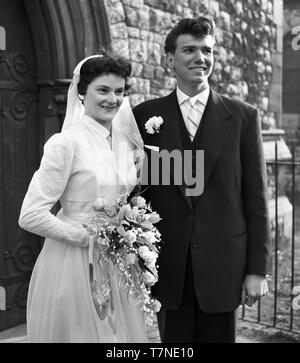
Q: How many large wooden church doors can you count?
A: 1